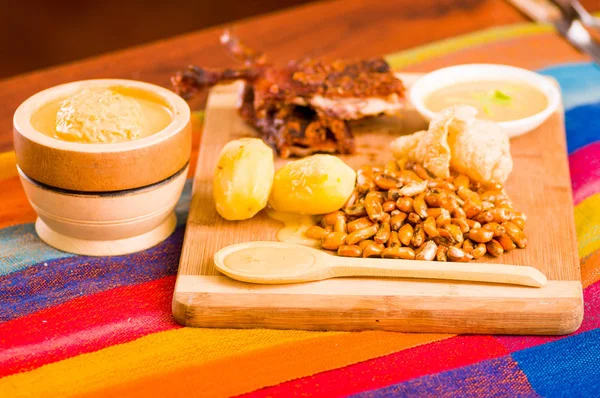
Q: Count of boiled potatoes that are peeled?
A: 2